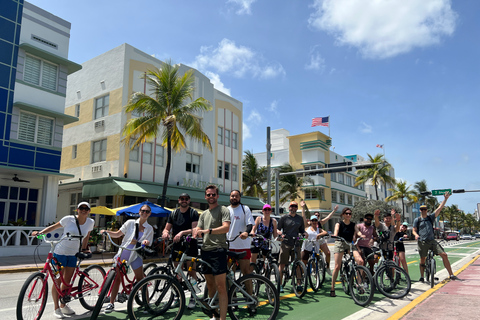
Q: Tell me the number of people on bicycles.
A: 14